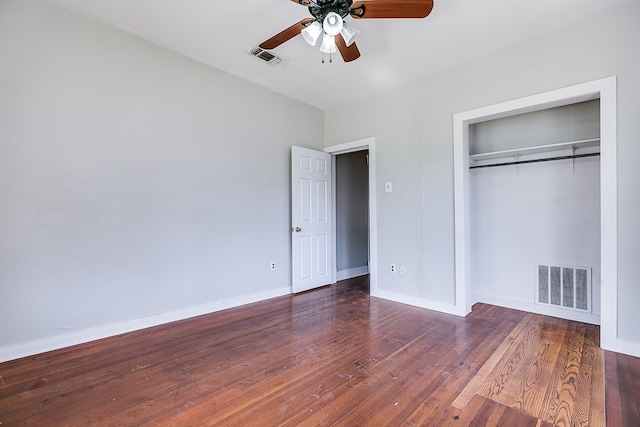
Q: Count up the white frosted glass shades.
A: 4